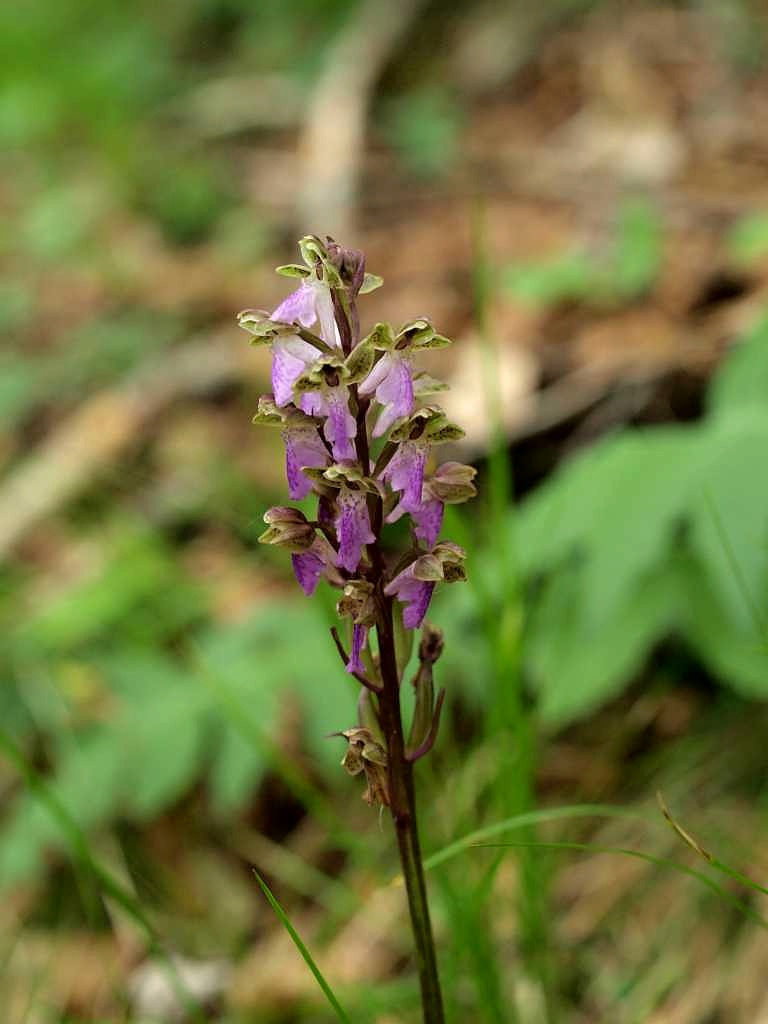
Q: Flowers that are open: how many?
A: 11